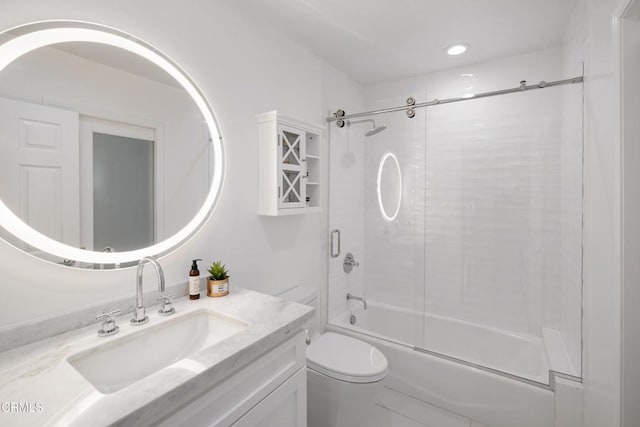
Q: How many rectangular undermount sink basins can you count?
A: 1